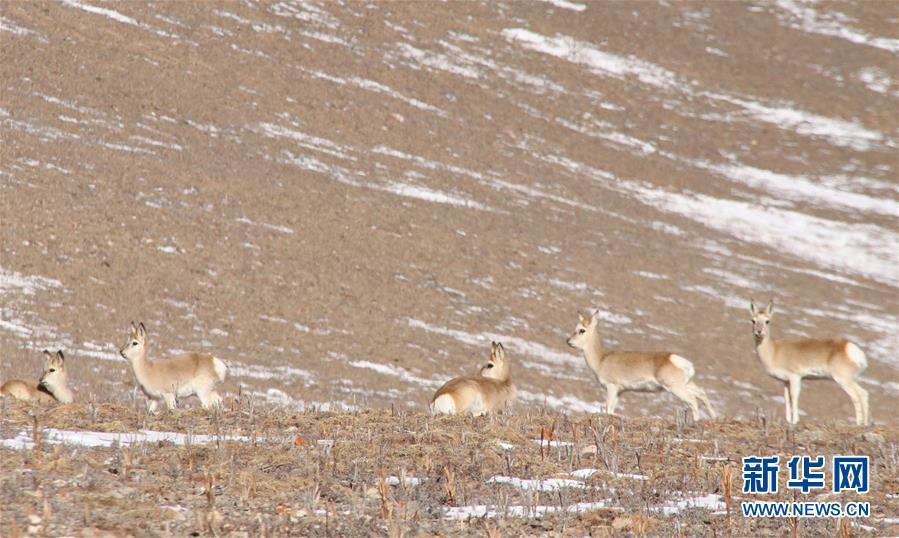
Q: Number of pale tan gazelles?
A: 5